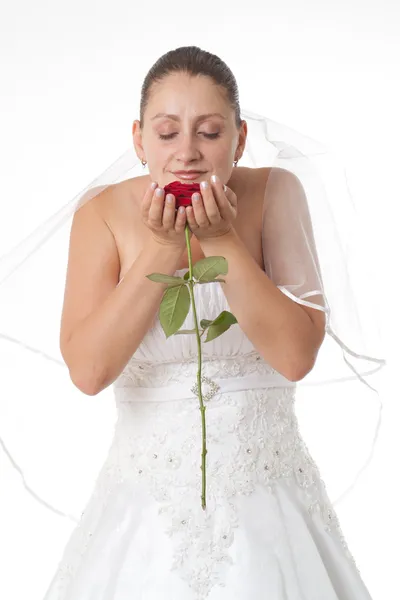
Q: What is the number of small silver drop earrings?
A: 2